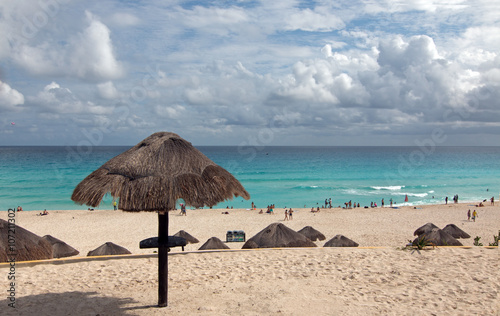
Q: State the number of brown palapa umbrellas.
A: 12